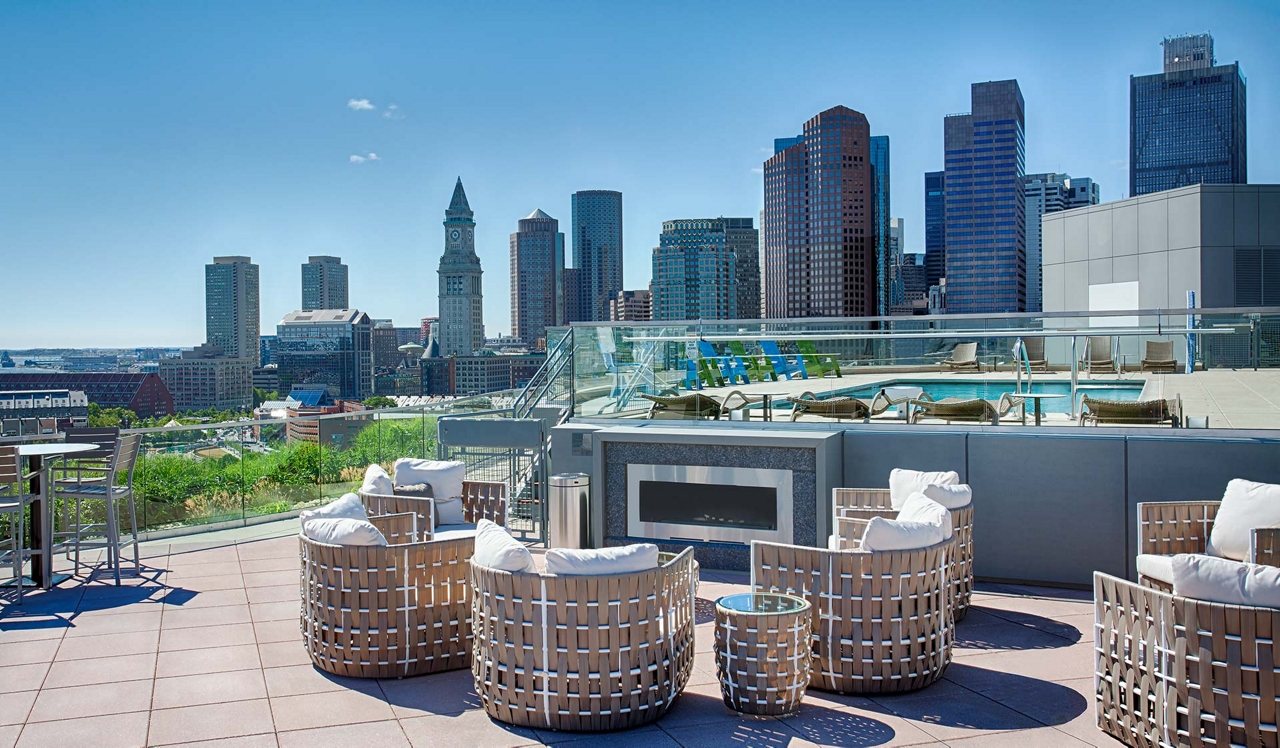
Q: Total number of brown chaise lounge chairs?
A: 8